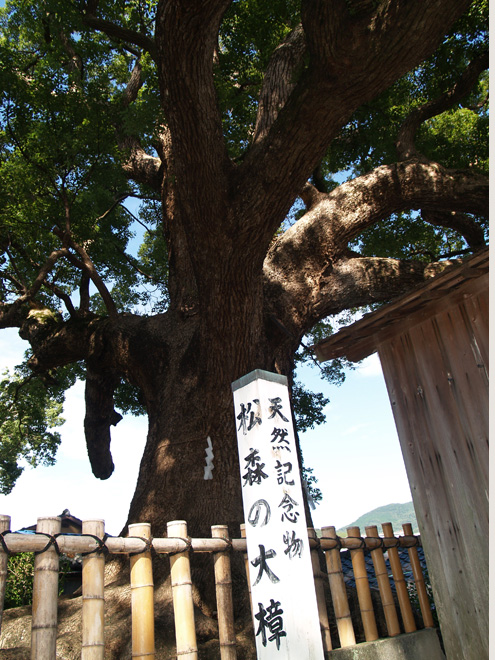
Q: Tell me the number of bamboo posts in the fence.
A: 13